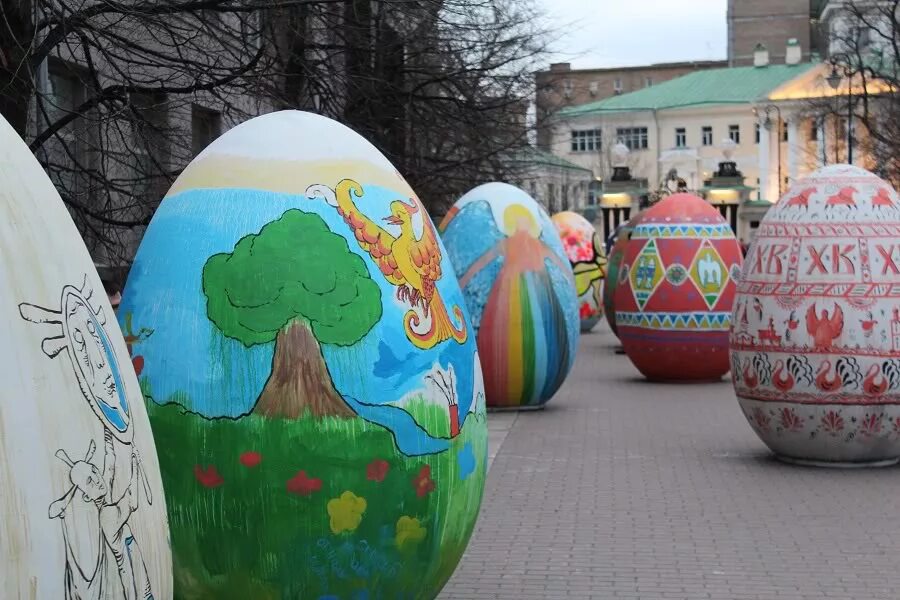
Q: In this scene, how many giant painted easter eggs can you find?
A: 7